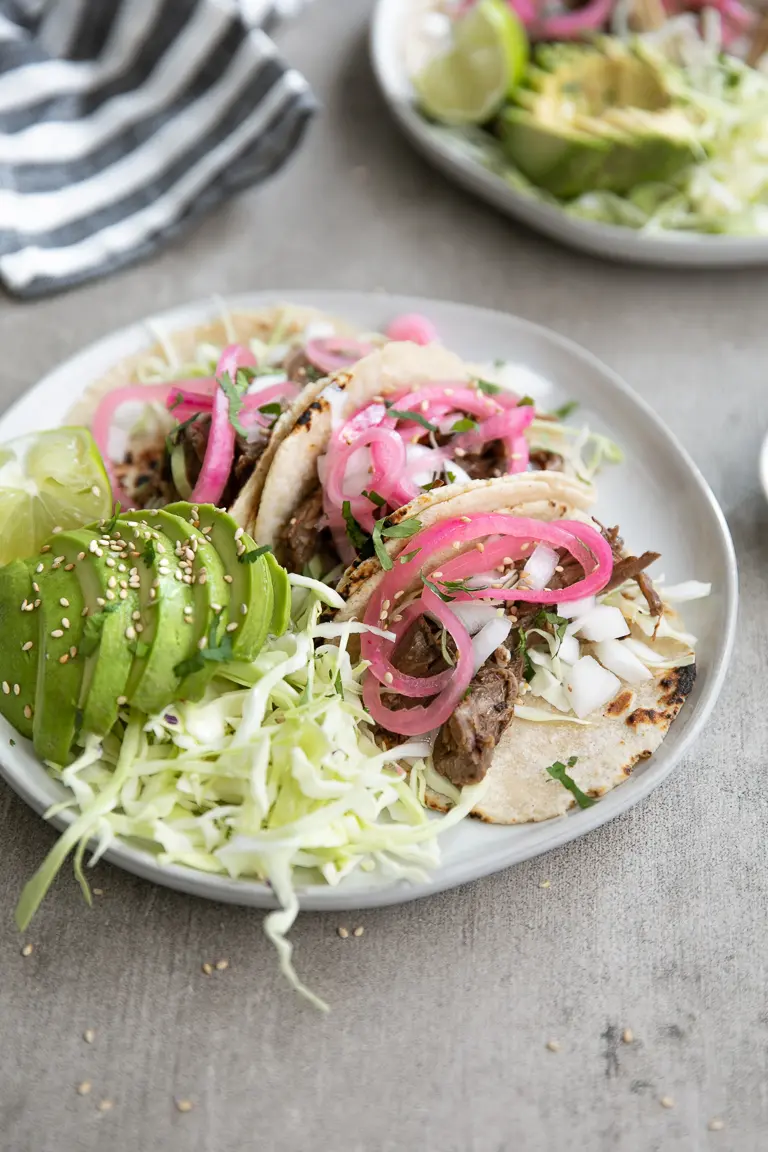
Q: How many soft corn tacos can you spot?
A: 3